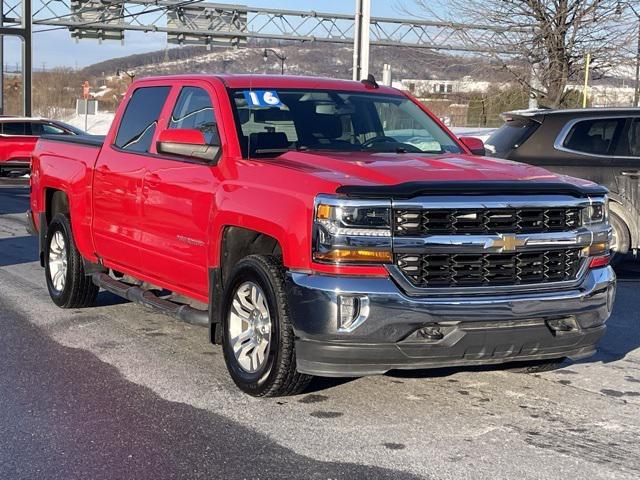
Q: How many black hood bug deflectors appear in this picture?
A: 1